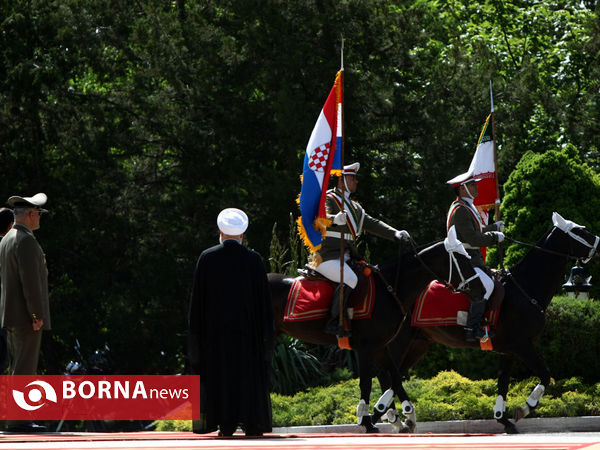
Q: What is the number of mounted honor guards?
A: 2